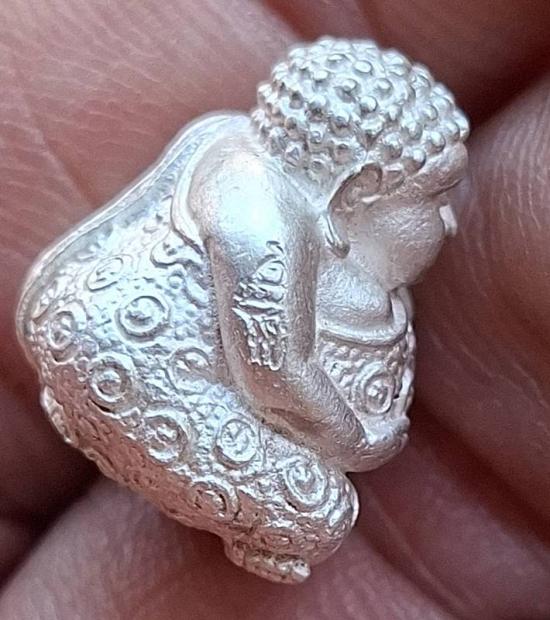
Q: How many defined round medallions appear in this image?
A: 10